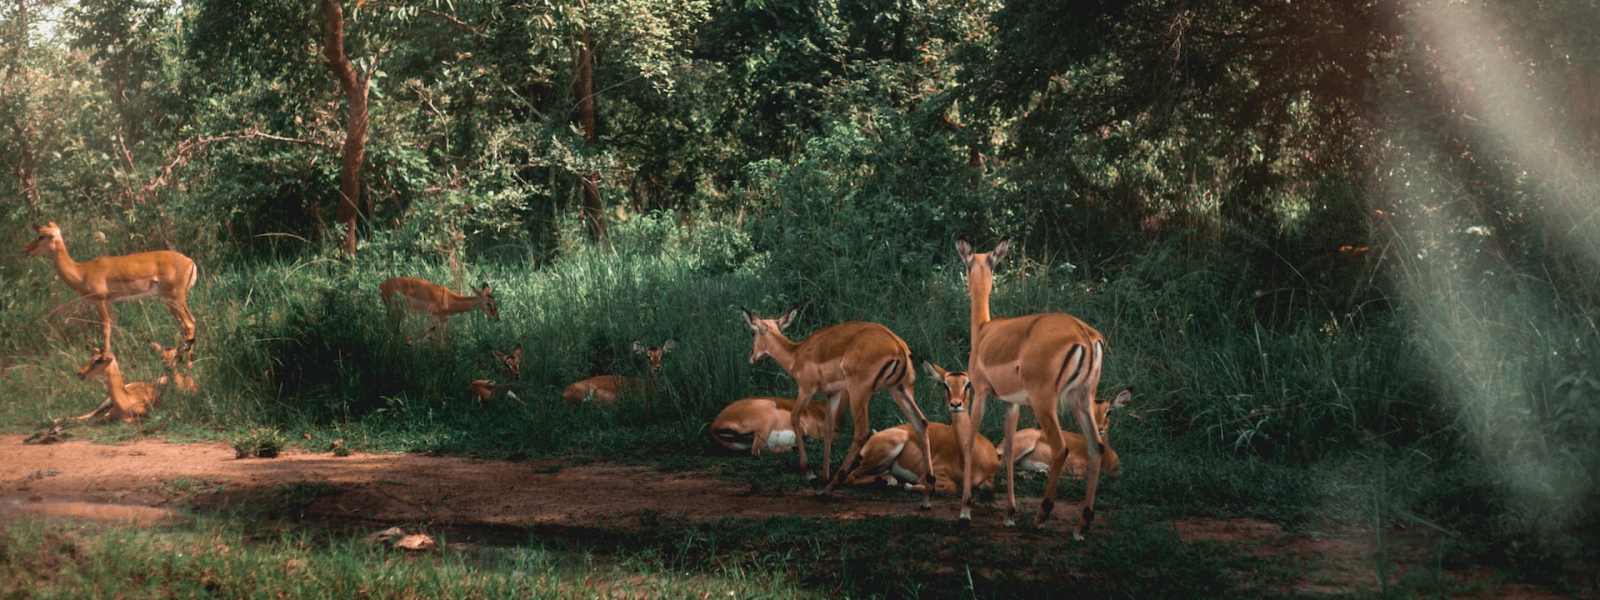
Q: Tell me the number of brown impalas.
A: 11